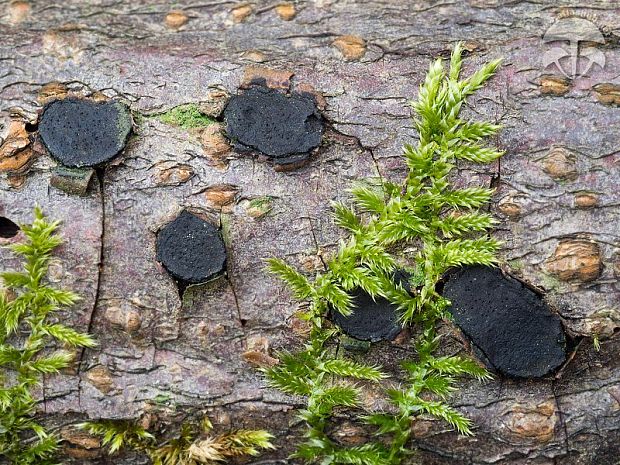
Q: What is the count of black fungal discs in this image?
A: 5